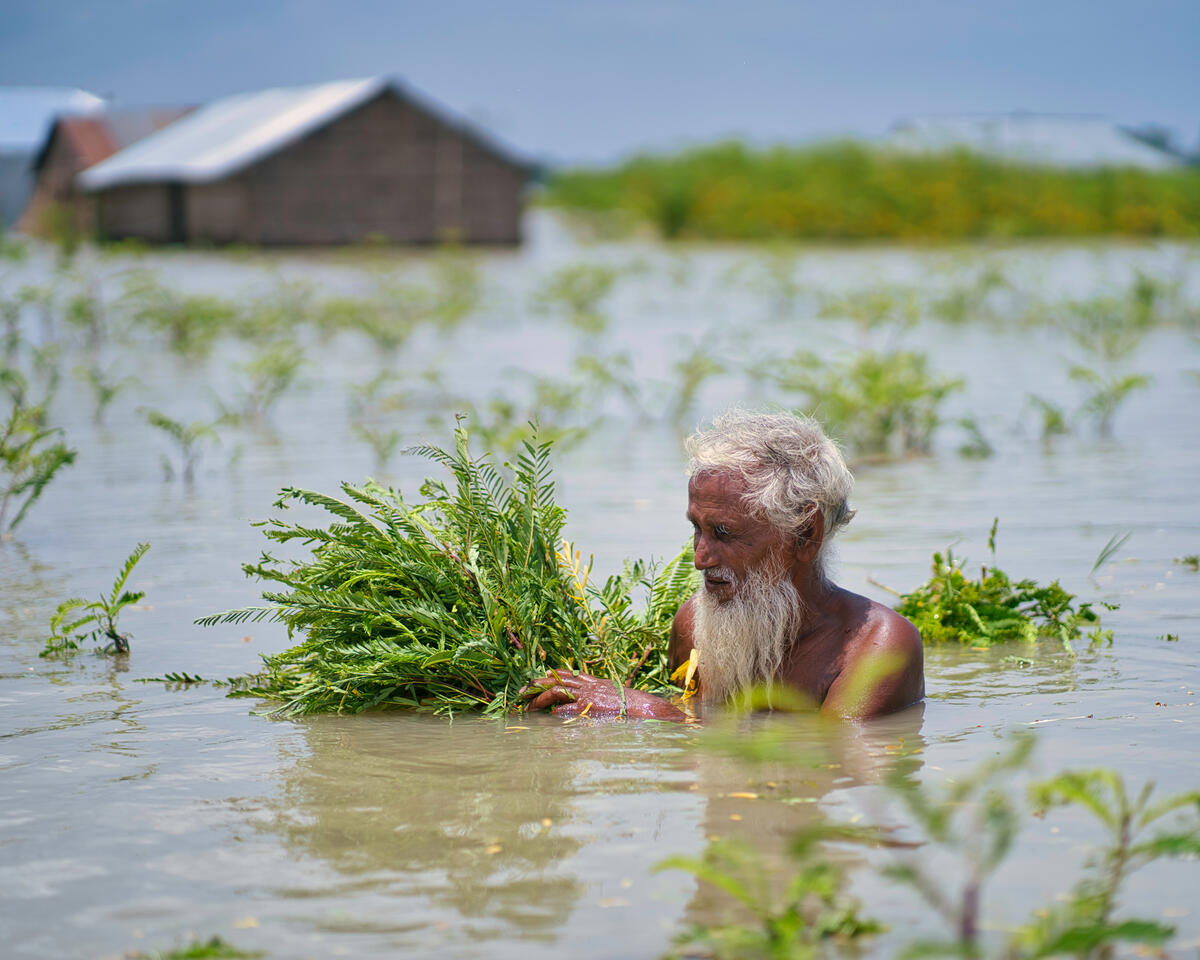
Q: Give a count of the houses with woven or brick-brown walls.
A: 2